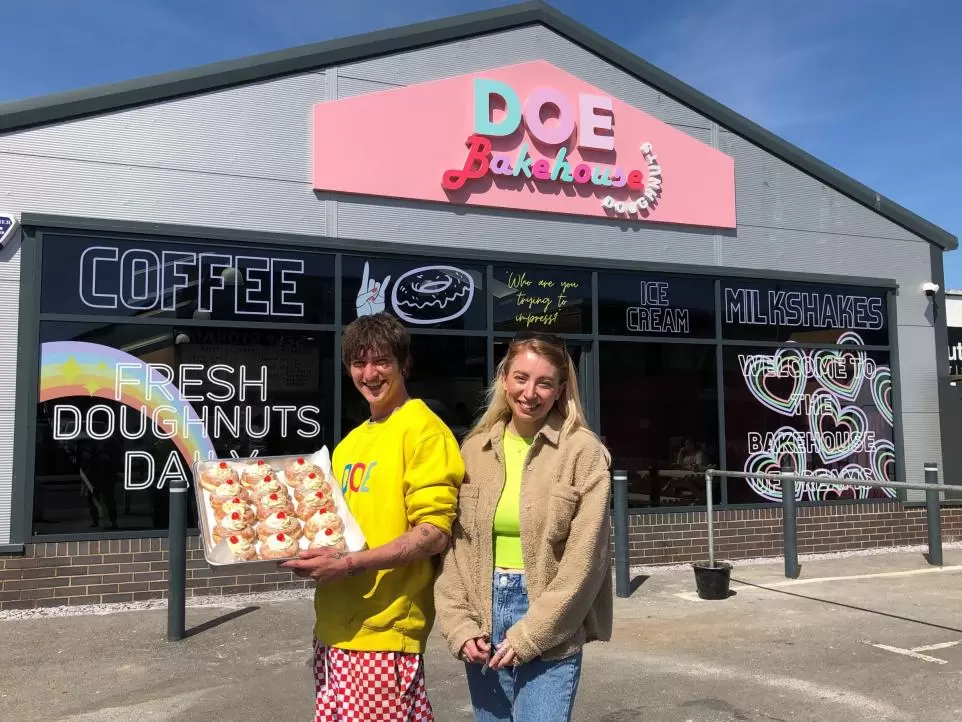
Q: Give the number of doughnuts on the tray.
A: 15